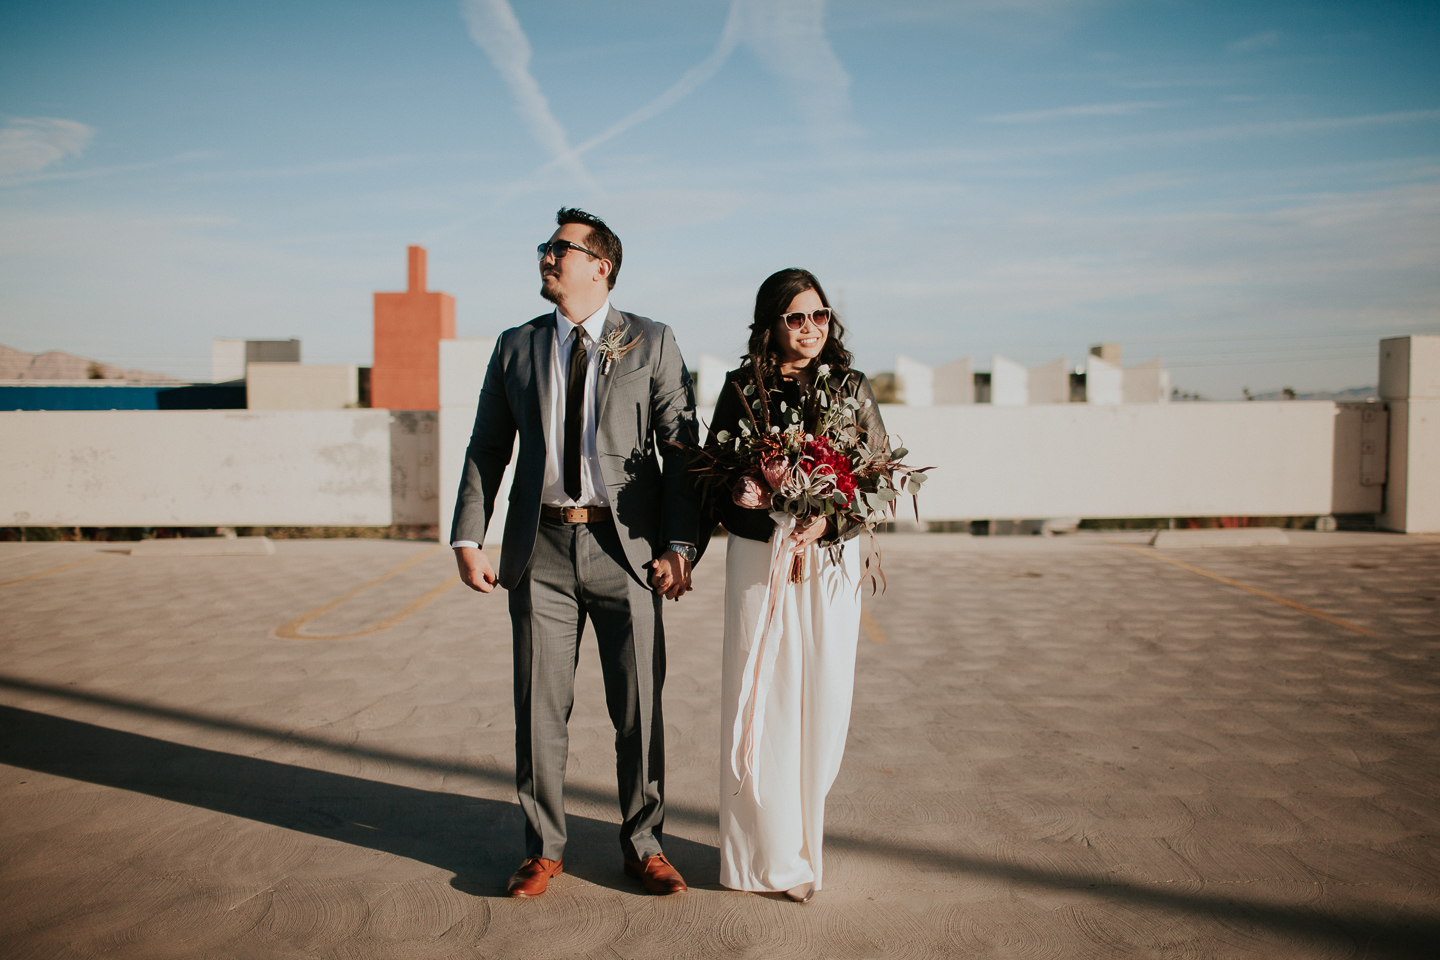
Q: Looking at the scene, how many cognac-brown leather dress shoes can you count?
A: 2